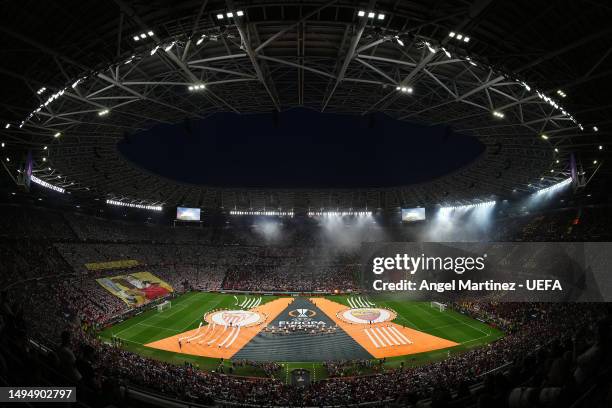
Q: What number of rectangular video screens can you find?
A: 2